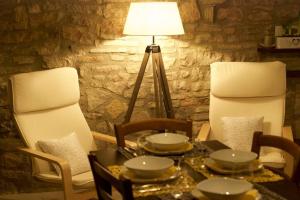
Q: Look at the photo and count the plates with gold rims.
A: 4